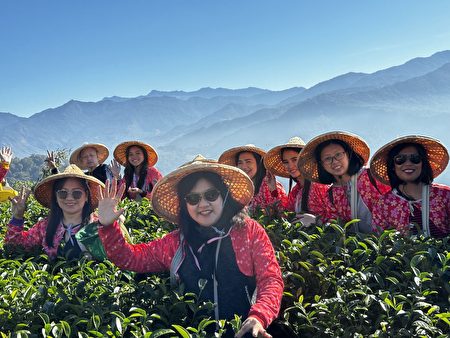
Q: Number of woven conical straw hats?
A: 8